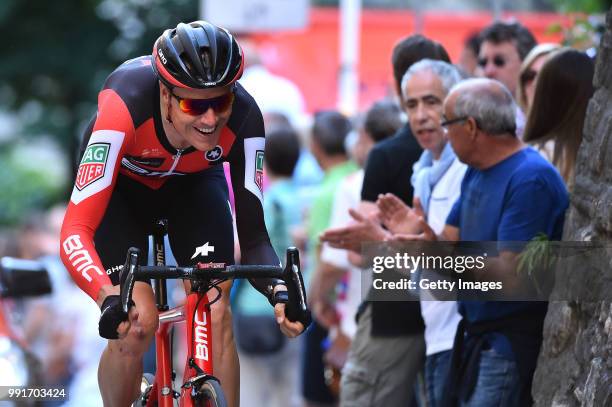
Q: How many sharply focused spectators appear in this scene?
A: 2